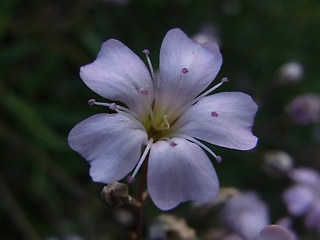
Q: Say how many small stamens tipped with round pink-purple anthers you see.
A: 10